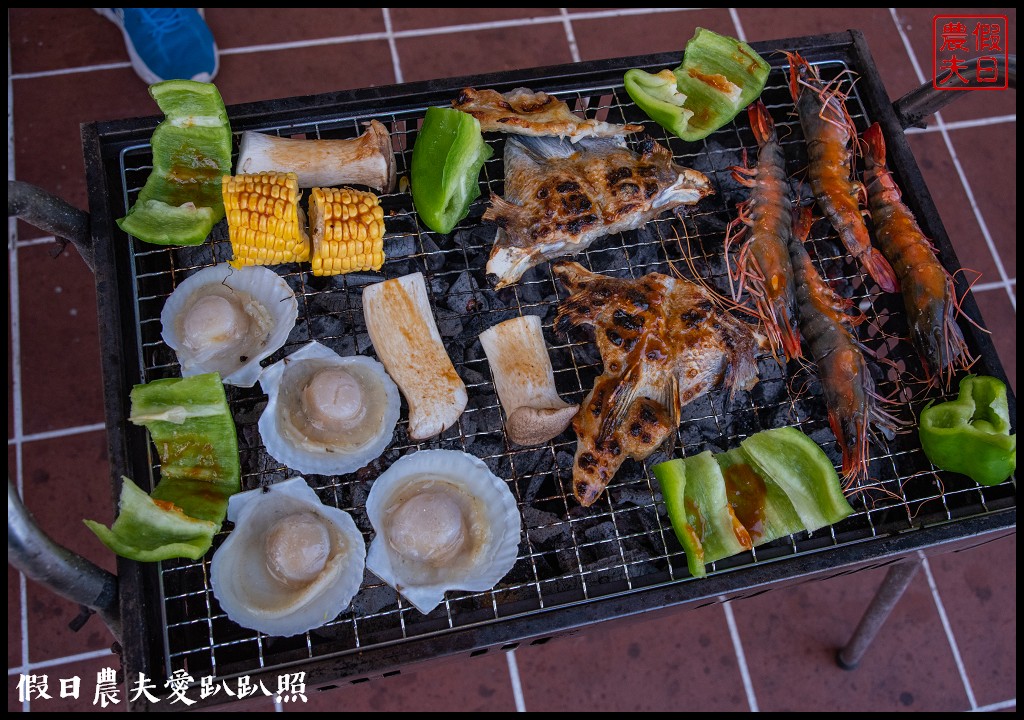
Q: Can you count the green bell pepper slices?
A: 6